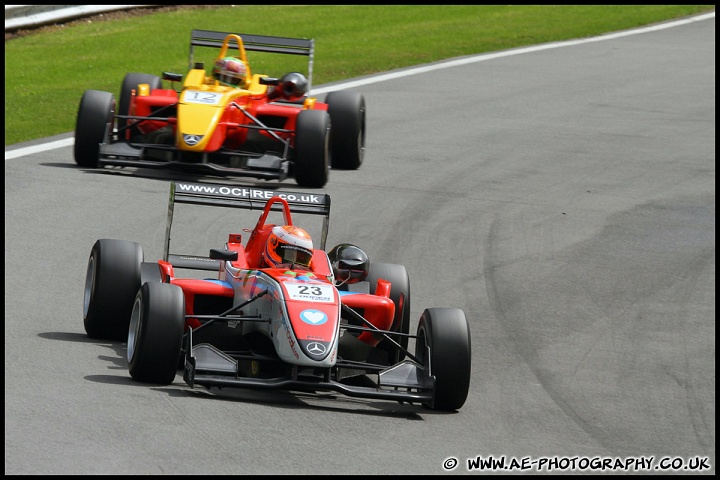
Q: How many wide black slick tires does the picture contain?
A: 8